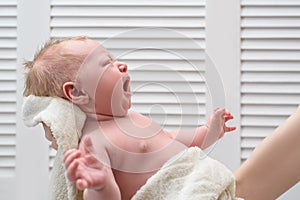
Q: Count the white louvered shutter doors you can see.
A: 3